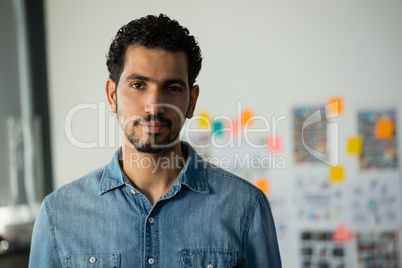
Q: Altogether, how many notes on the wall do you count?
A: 11